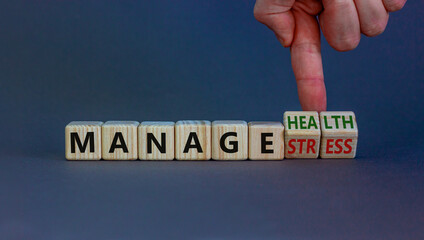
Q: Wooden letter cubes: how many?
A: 8